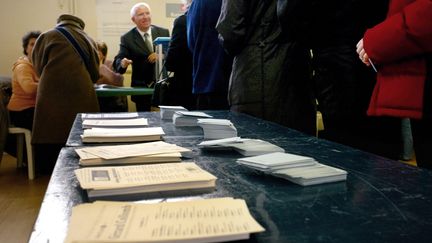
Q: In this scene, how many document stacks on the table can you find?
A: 11